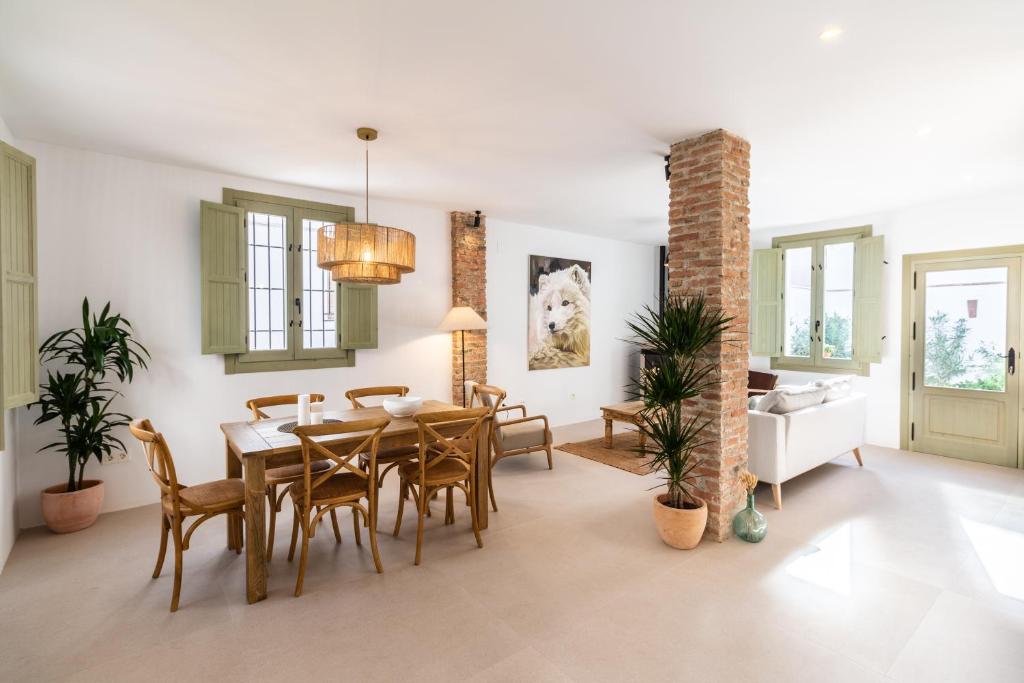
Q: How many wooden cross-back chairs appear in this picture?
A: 6